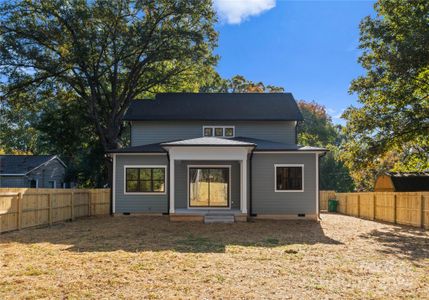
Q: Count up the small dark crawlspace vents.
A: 4